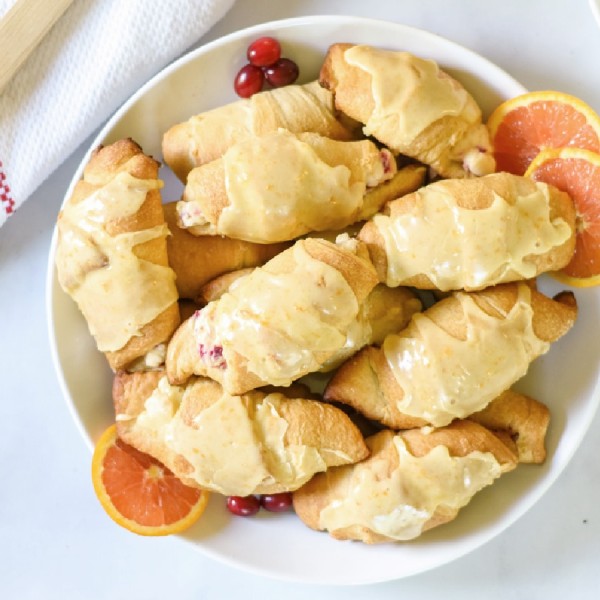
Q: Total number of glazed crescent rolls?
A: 8